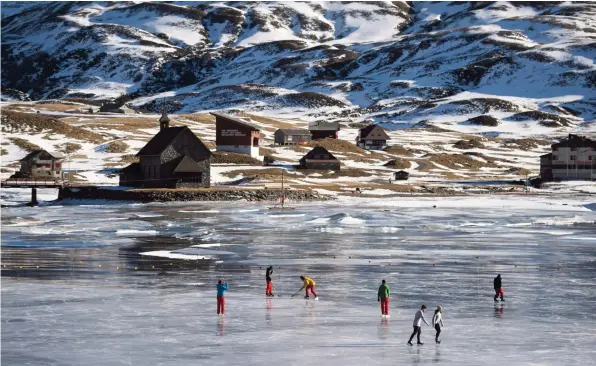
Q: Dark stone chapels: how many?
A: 1